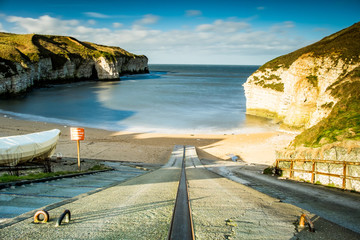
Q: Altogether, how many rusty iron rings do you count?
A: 3